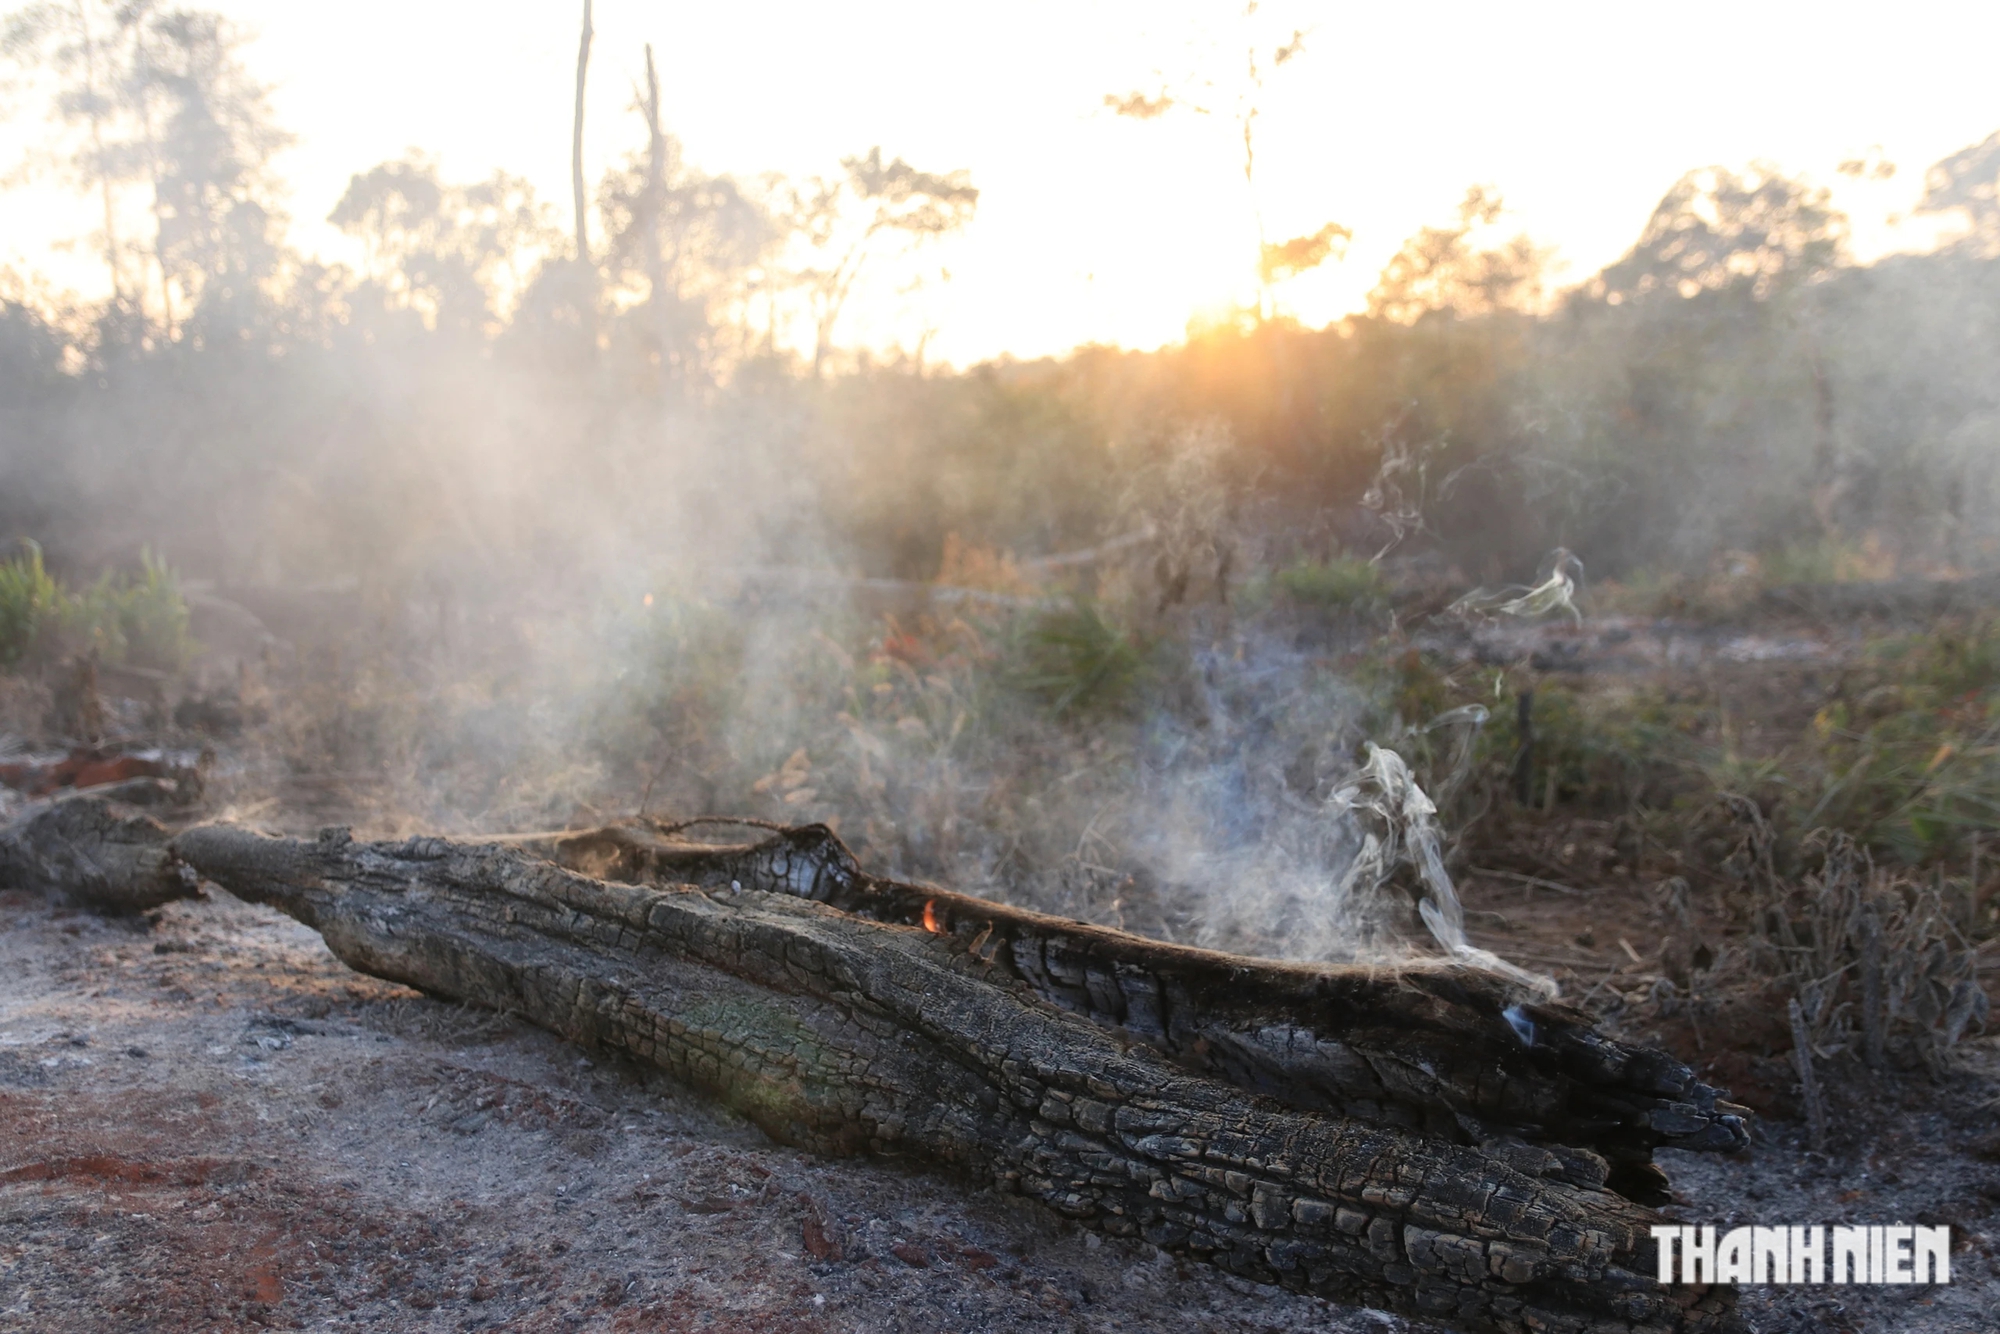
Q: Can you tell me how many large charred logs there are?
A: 2